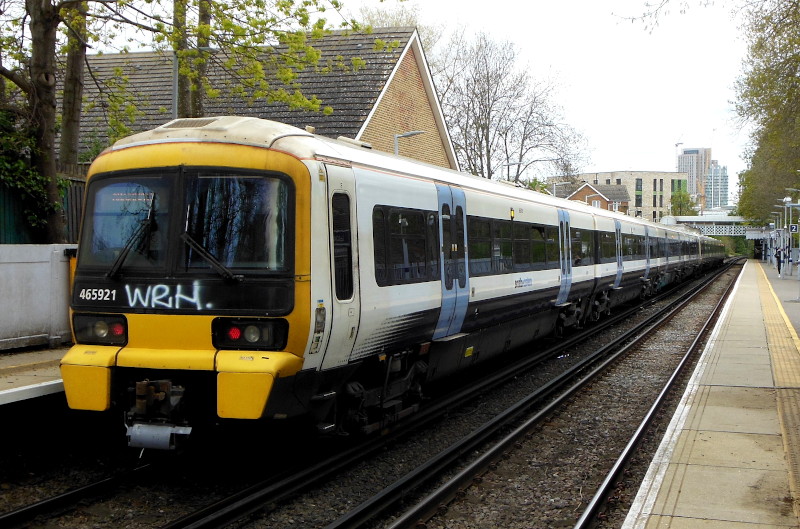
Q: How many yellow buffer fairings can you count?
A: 2